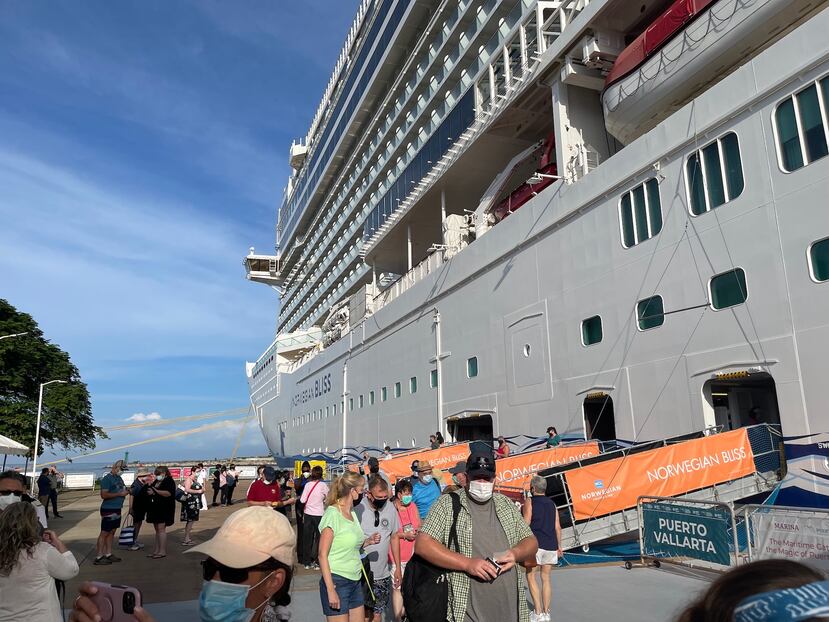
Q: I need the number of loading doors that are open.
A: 3